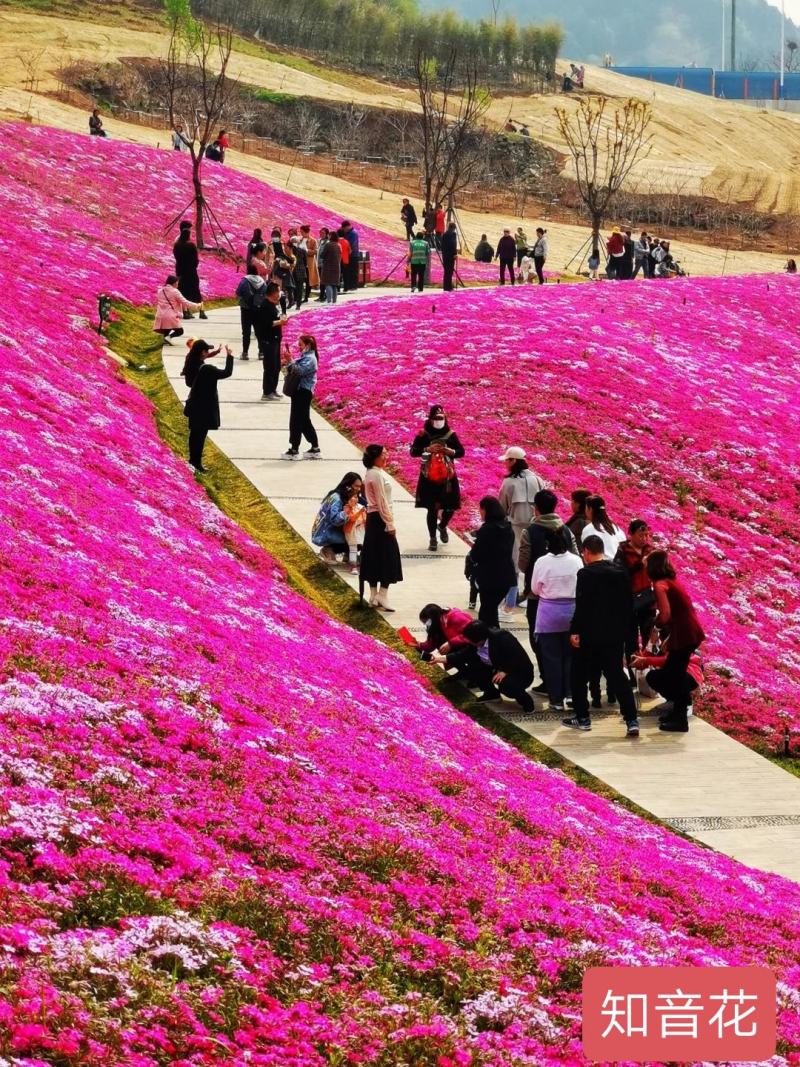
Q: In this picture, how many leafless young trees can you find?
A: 3